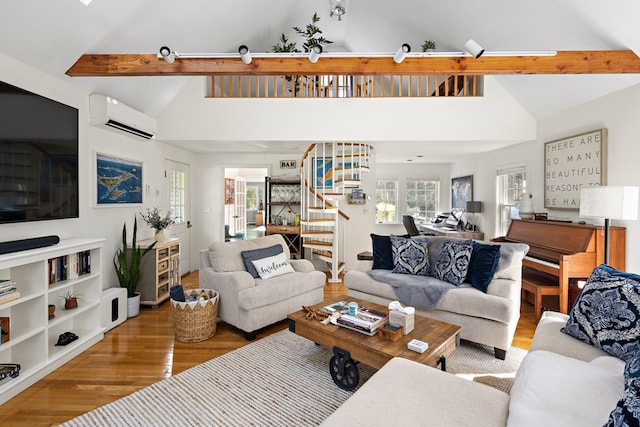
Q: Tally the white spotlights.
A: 5